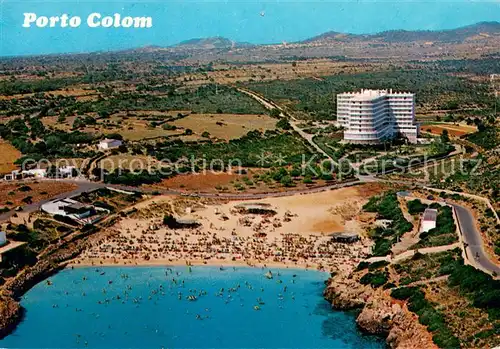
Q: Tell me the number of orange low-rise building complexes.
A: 0